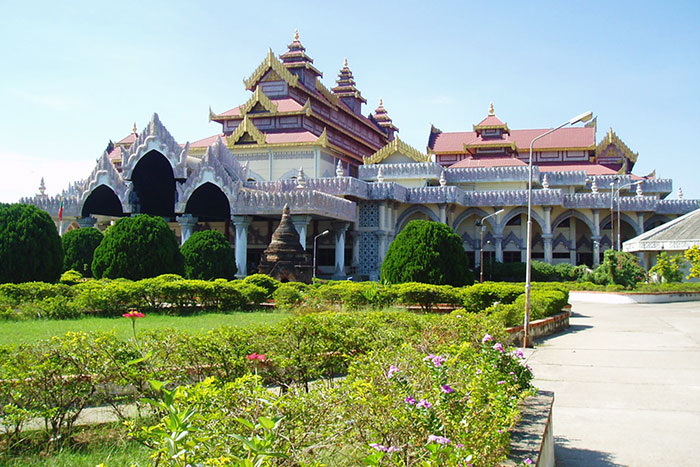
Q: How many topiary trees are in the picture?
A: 5